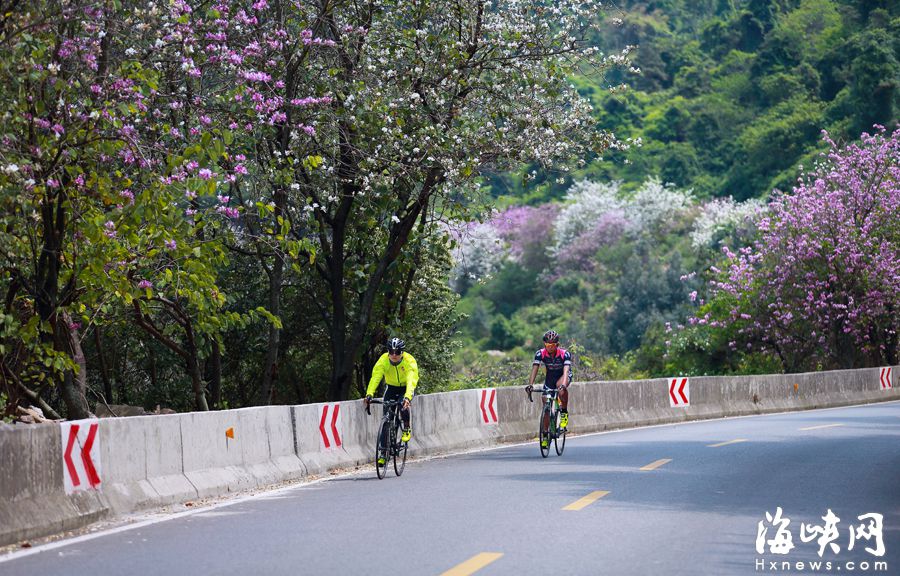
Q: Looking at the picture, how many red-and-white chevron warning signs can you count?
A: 5